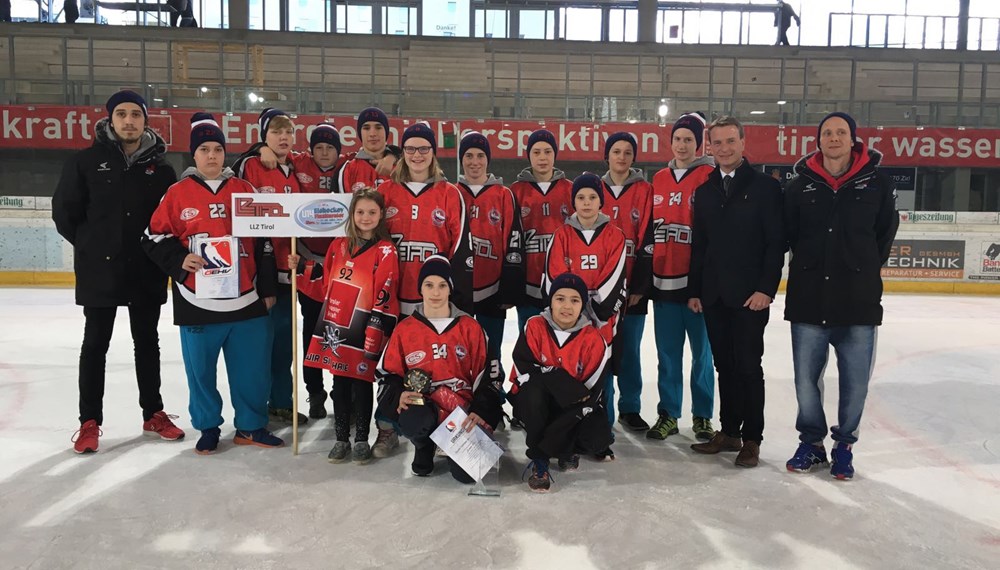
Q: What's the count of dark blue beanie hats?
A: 14